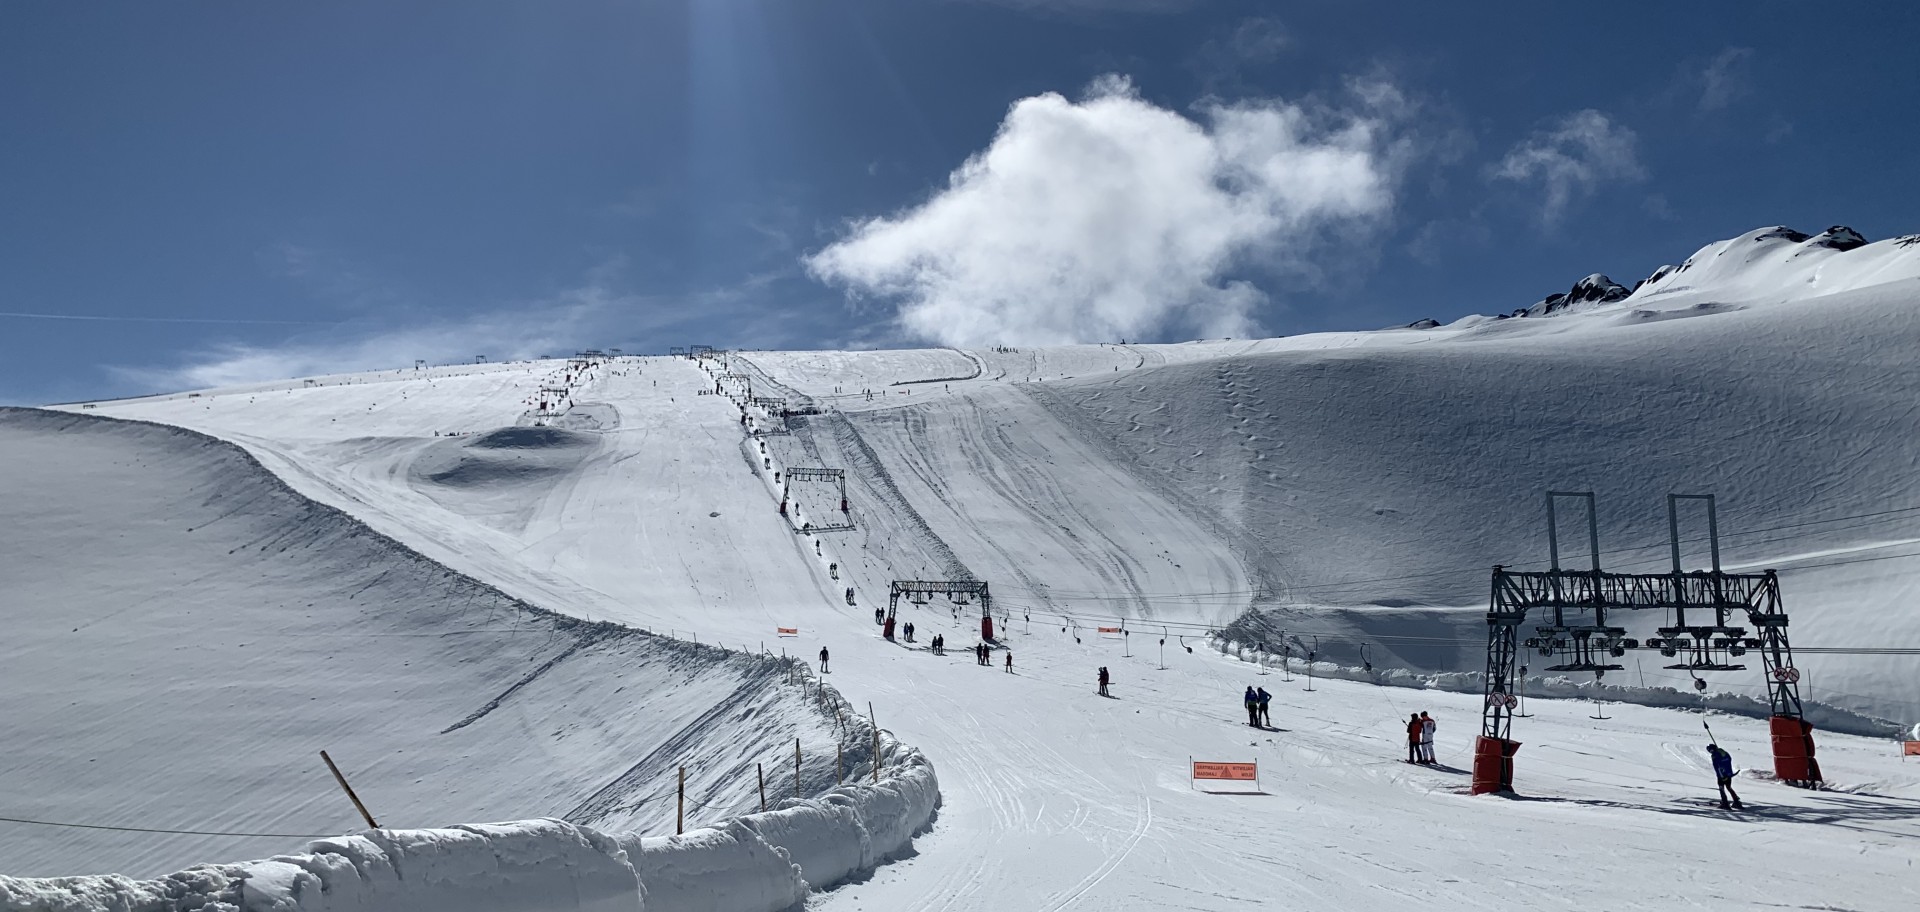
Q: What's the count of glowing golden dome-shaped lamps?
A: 0